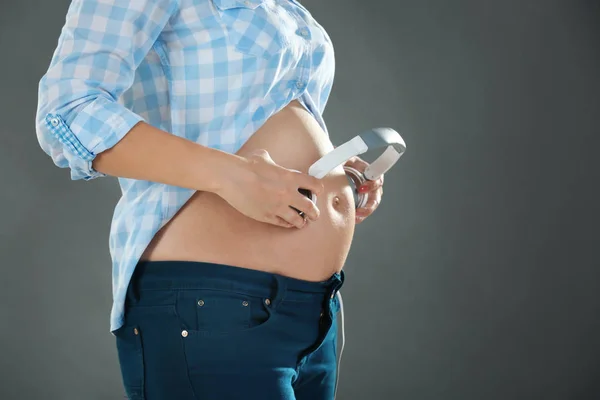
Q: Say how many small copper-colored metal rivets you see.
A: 5